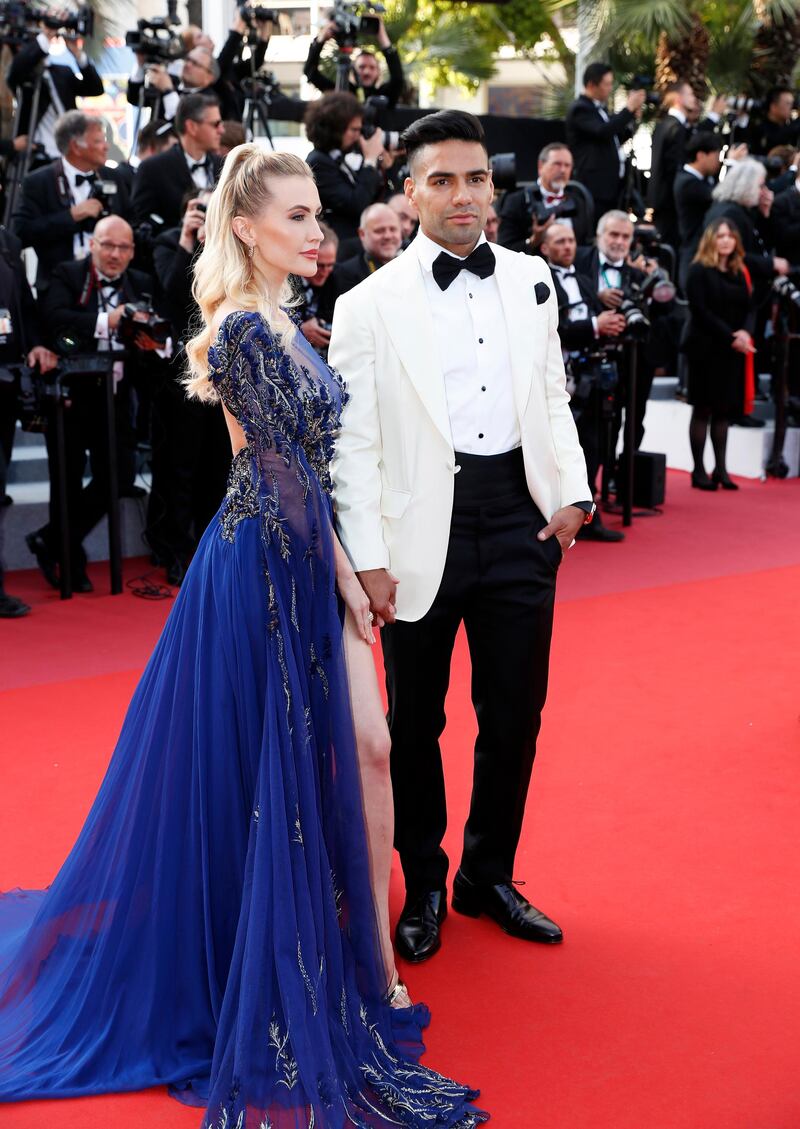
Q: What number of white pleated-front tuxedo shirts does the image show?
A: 1